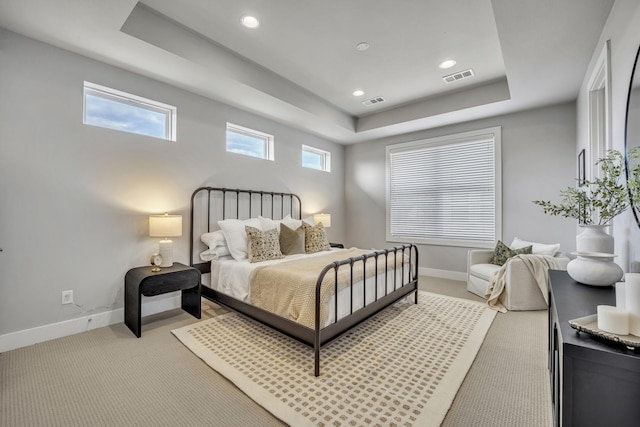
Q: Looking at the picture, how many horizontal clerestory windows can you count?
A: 3